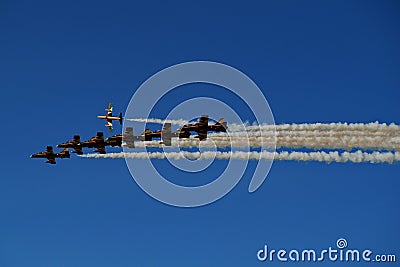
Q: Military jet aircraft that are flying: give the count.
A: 7